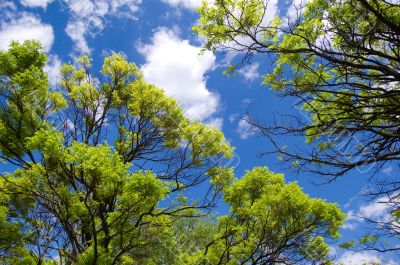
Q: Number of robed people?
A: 0